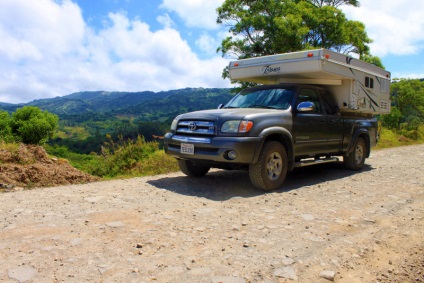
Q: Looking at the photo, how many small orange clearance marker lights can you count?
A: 3